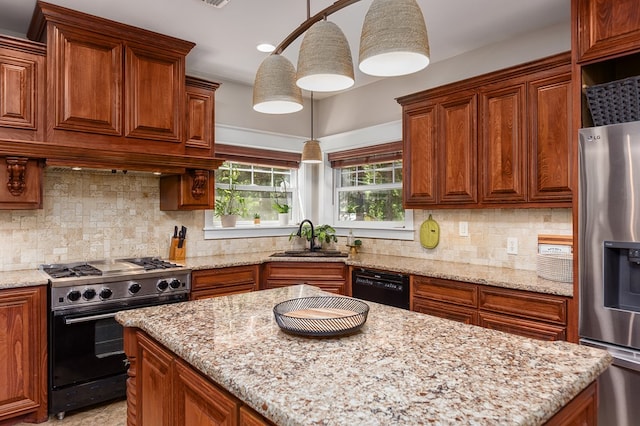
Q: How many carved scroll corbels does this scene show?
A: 2